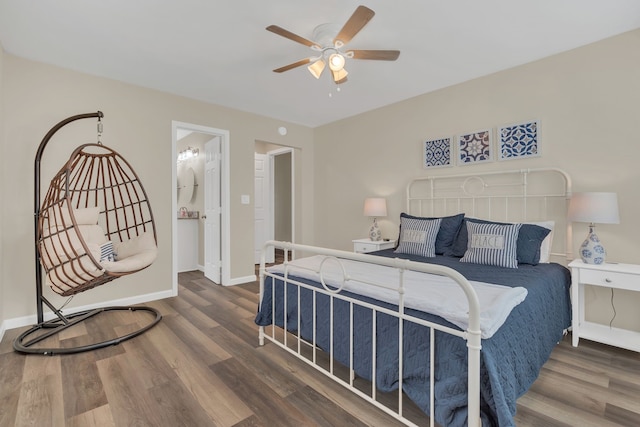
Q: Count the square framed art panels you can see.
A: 3